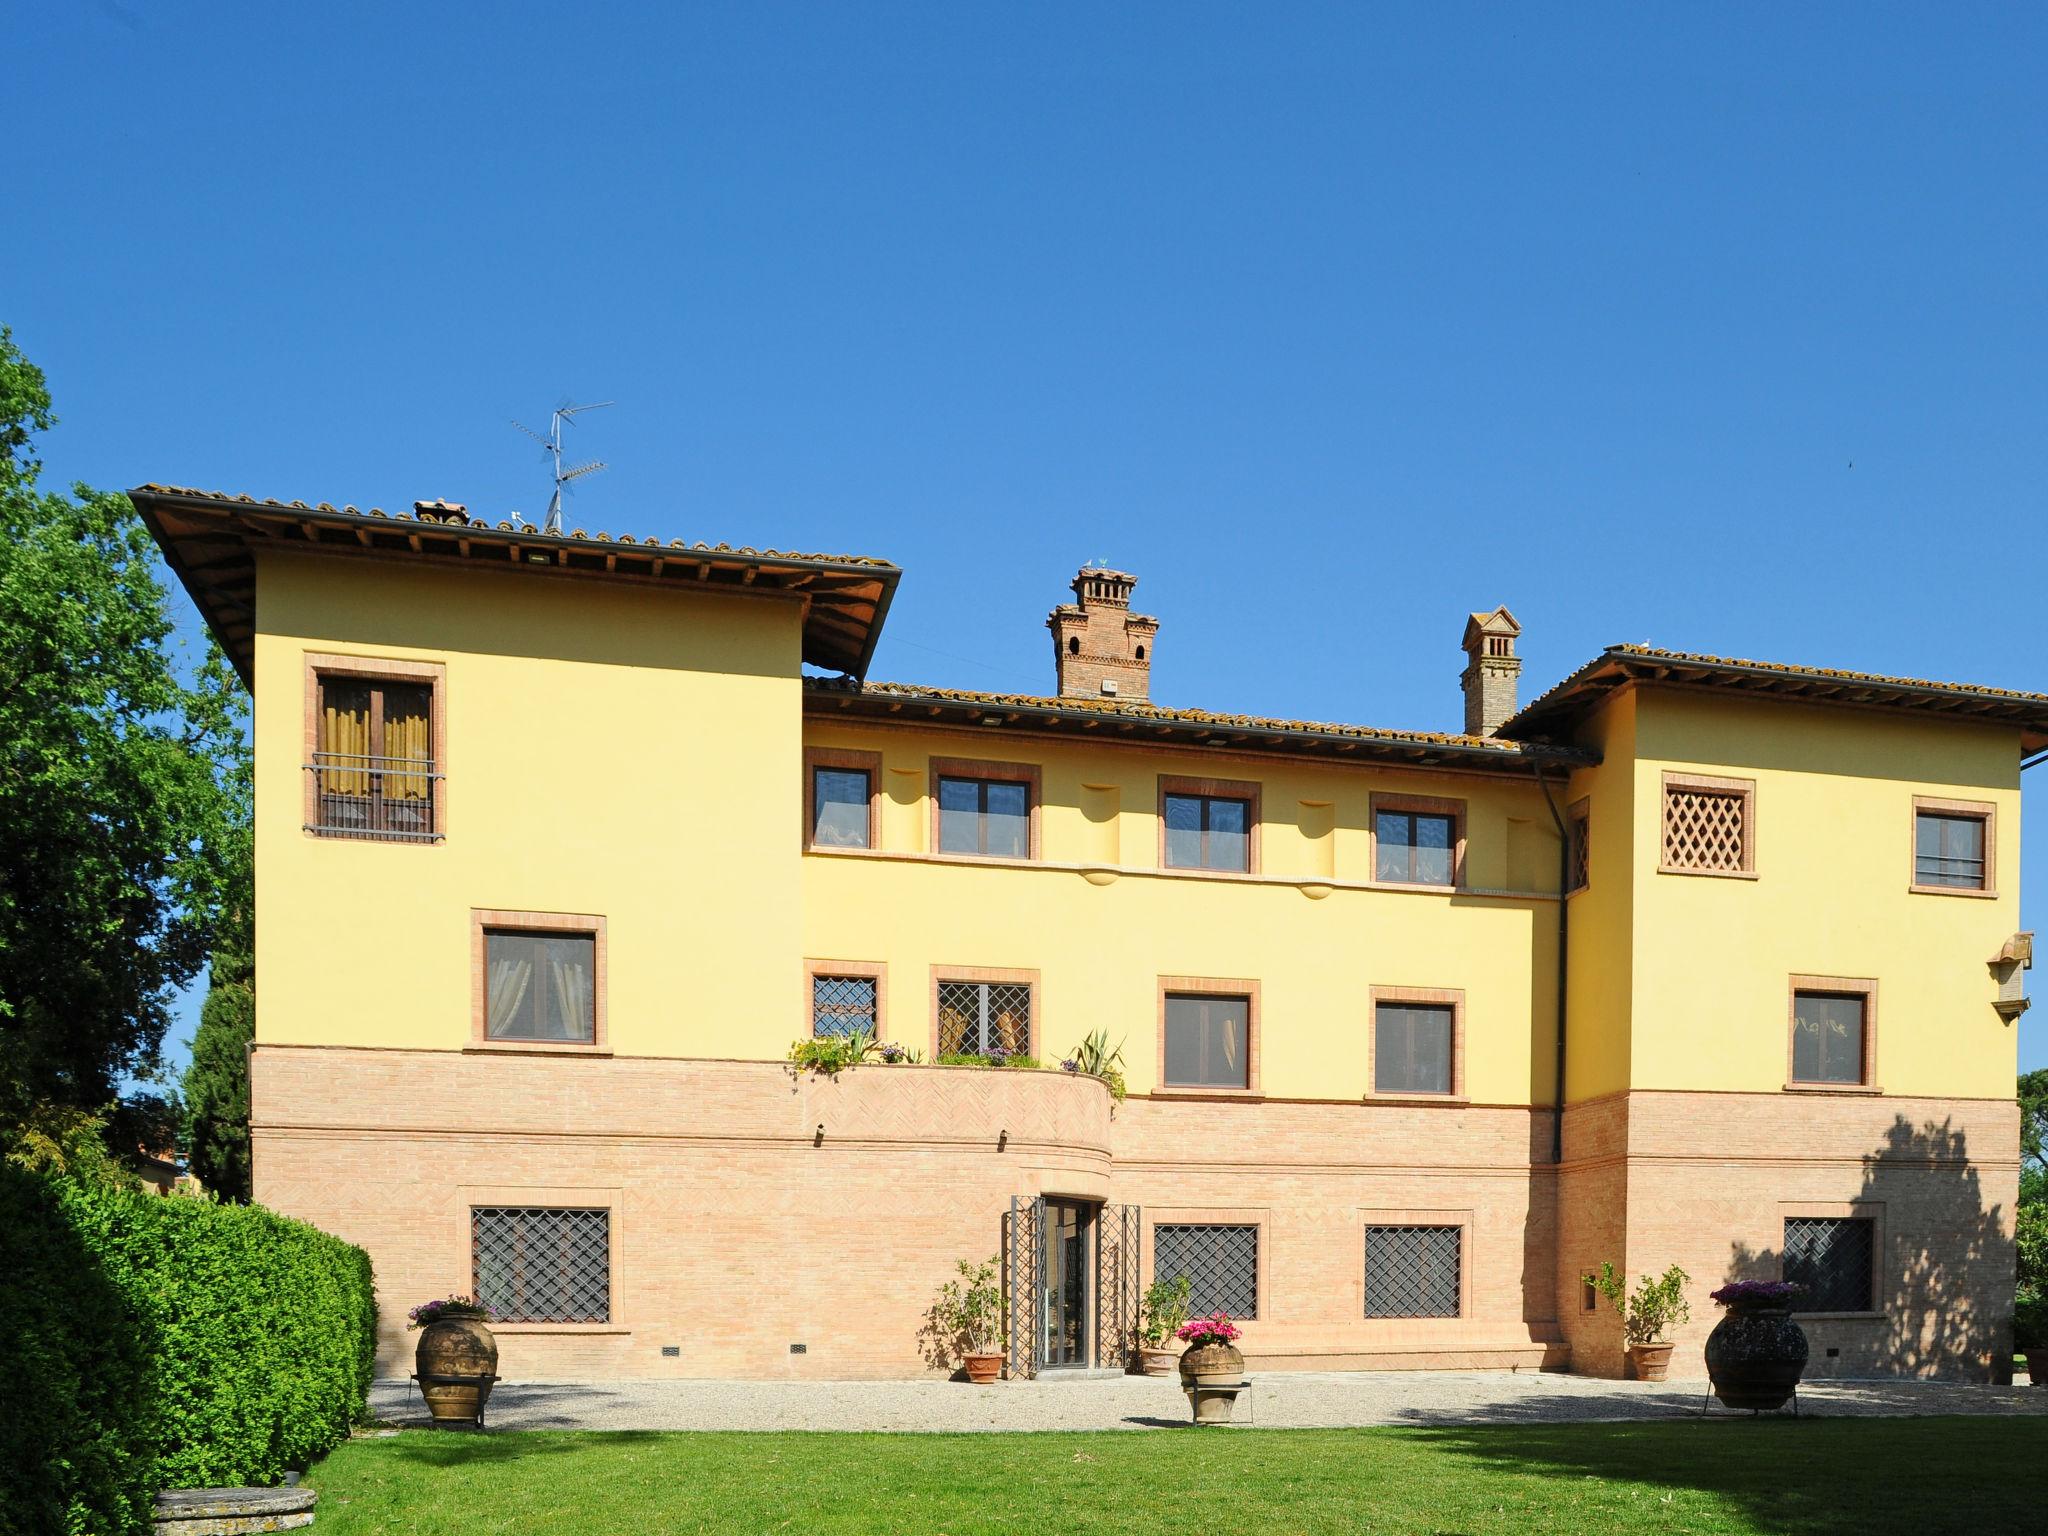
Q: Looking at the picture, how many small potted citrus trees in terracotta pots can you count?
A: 3